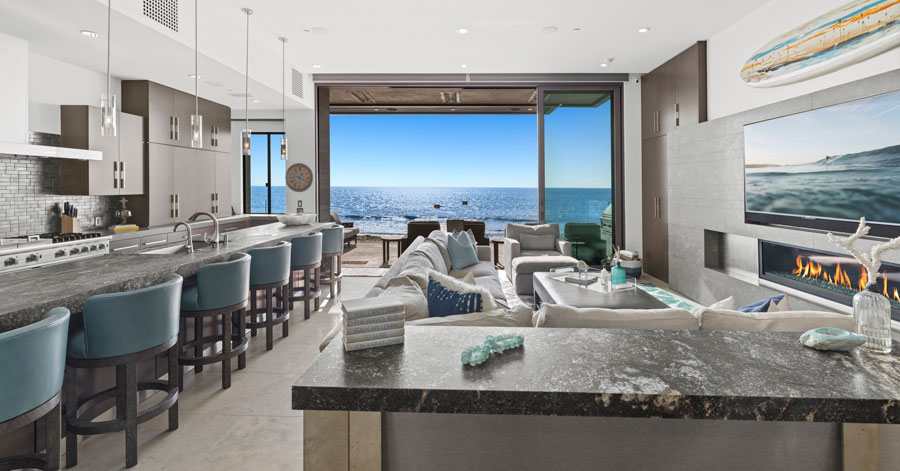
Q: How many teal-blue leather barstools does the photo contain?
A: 6